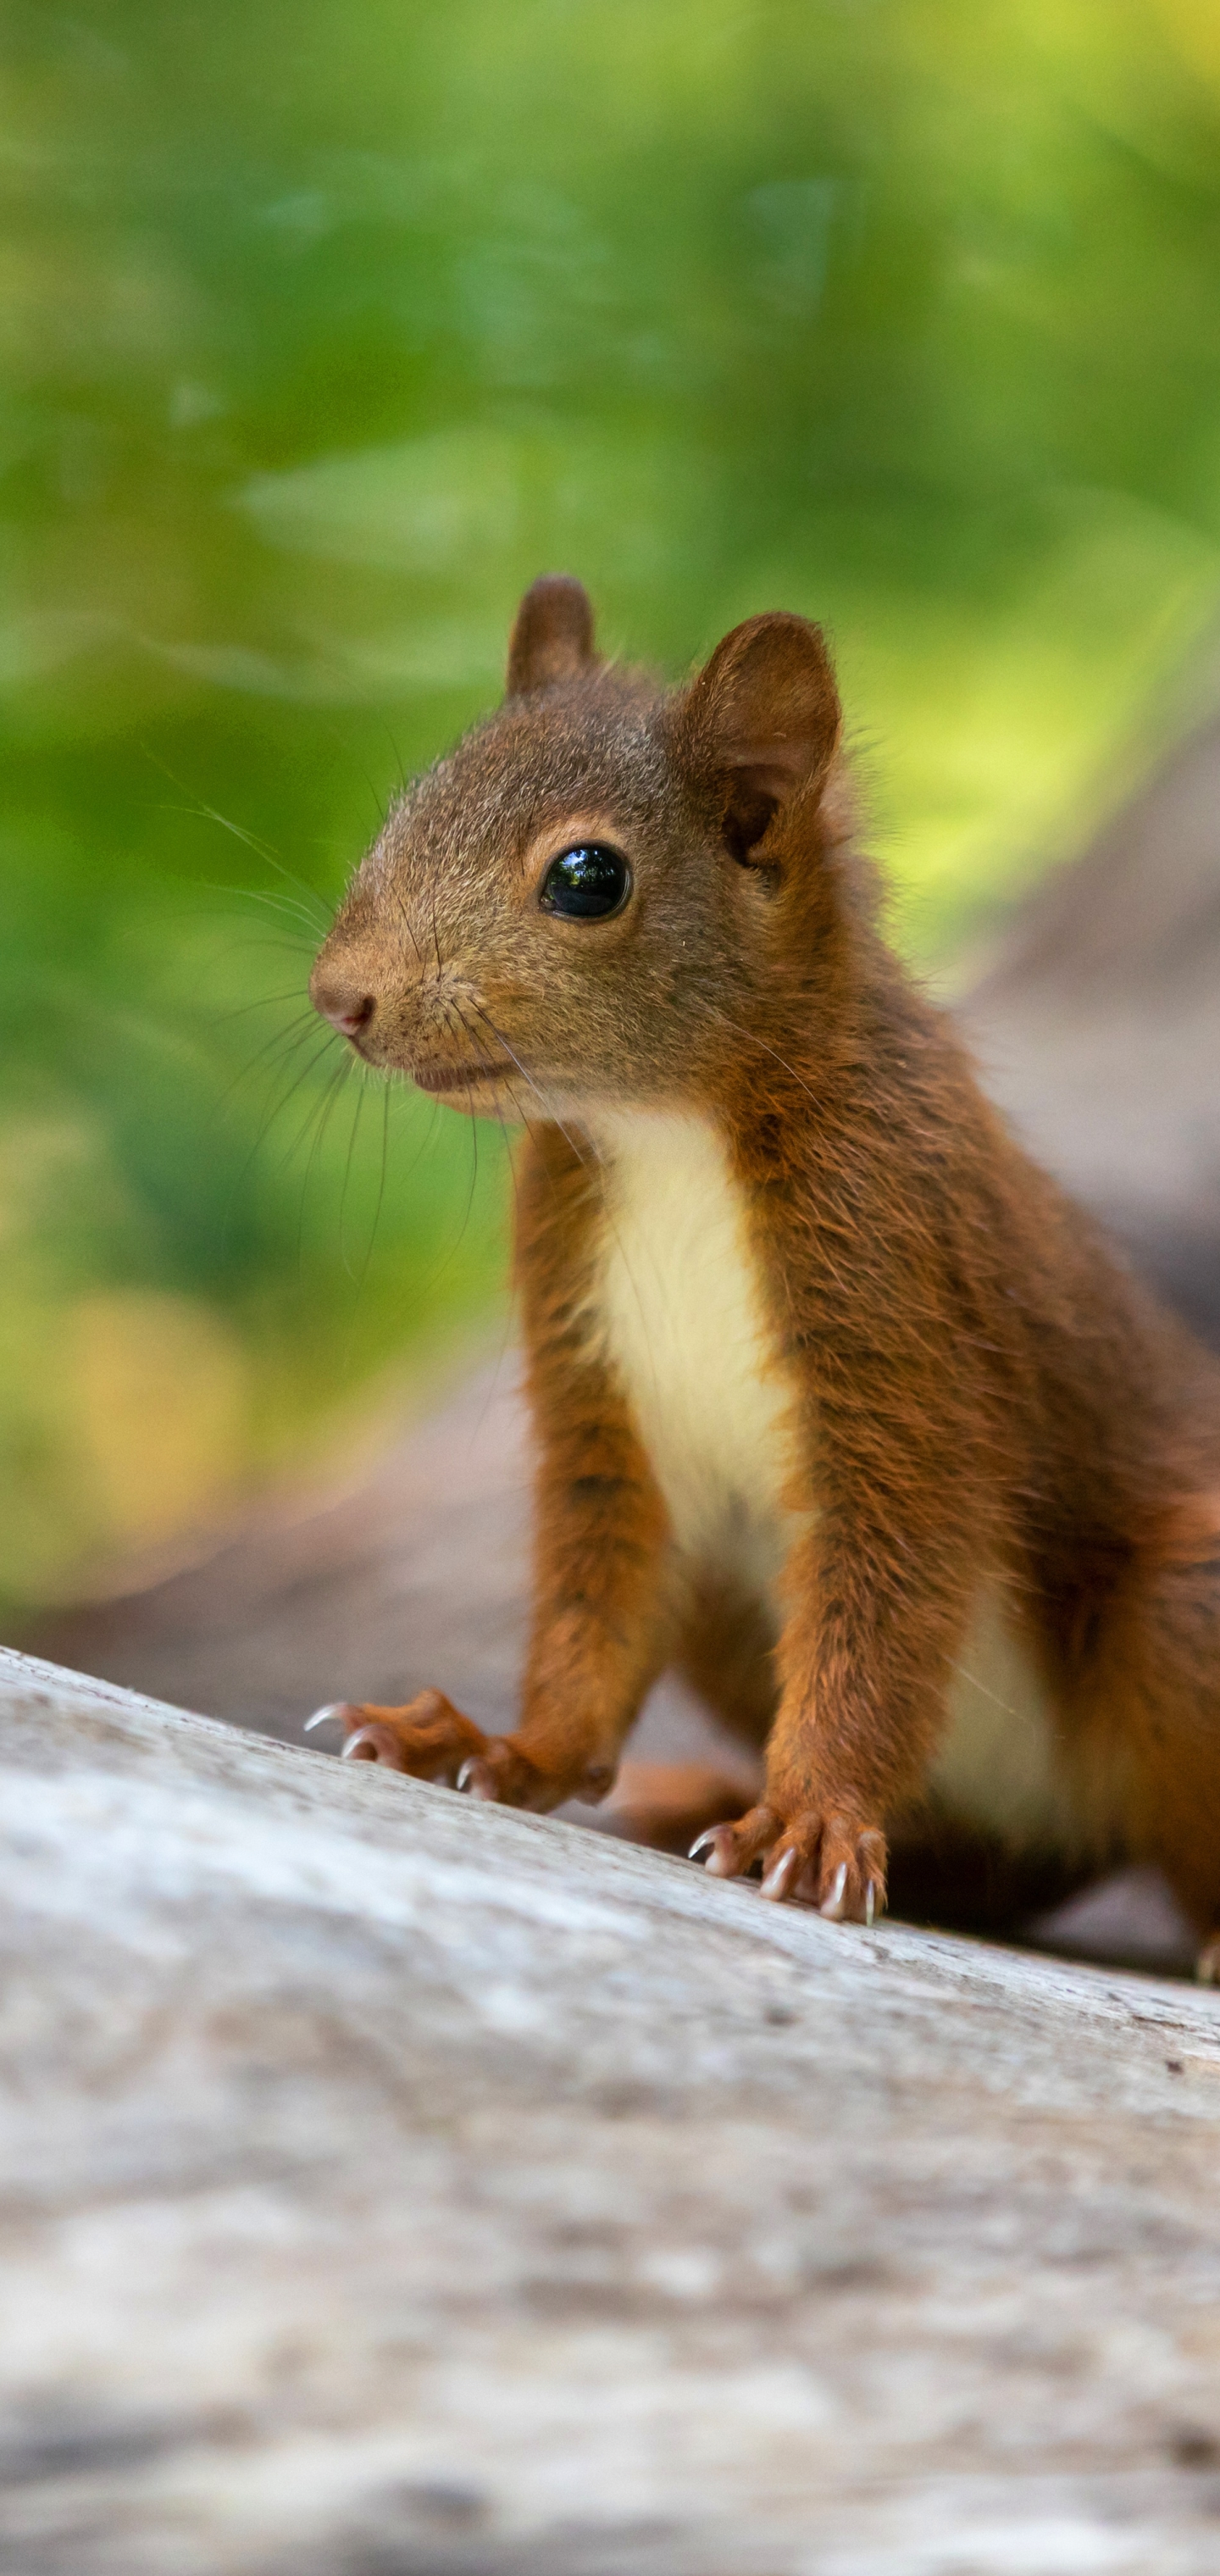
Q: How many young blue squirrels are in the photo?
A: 0